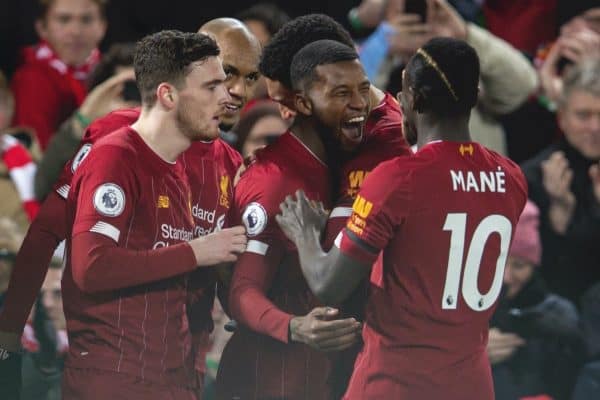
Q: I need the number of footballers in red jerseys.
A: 5